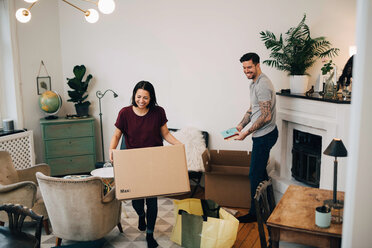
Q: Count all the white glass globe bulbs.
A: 4